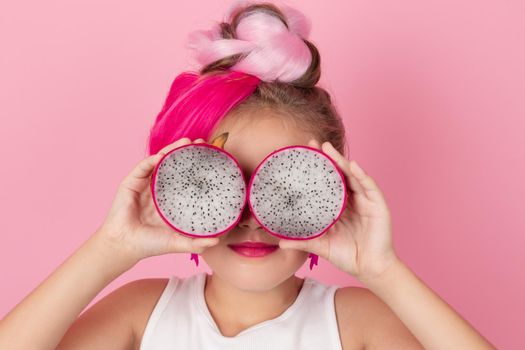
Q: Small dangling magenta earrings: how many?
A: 2